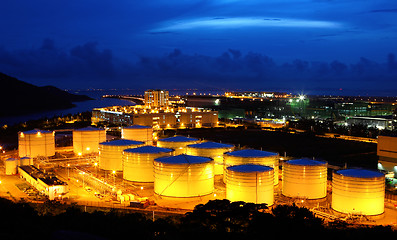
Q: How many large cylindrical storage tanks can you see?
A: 12